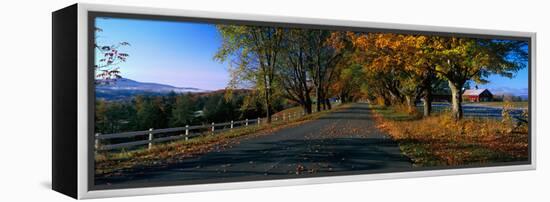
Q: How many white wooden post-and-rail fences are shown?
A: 1